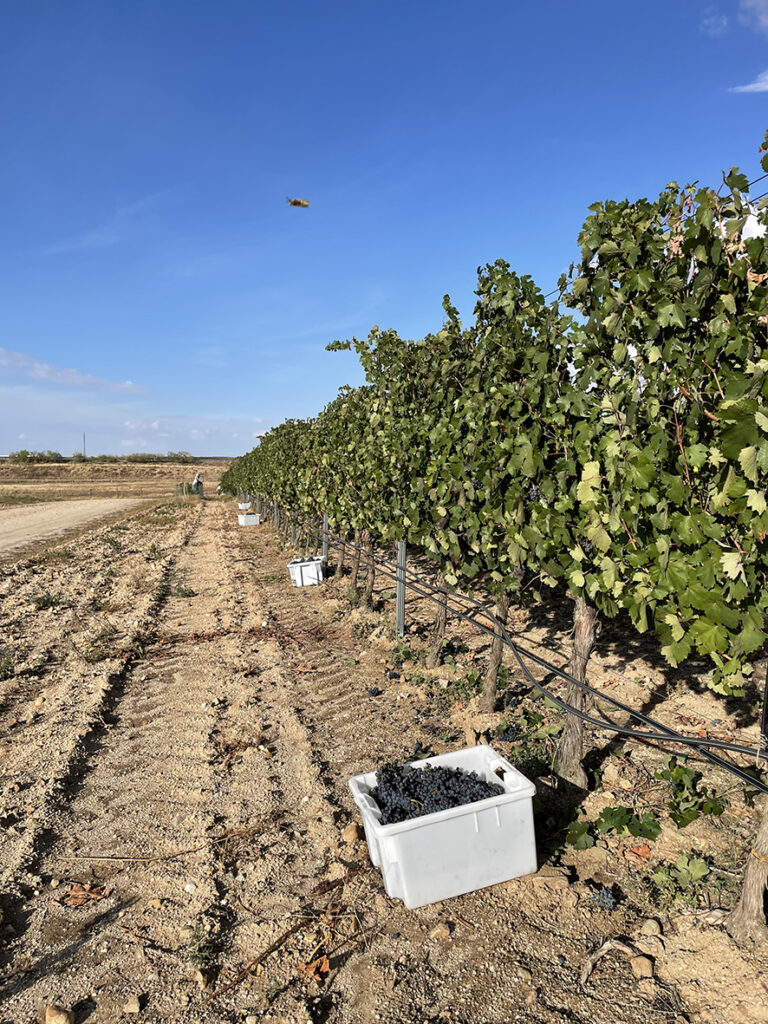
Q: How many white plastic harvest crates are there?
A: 4